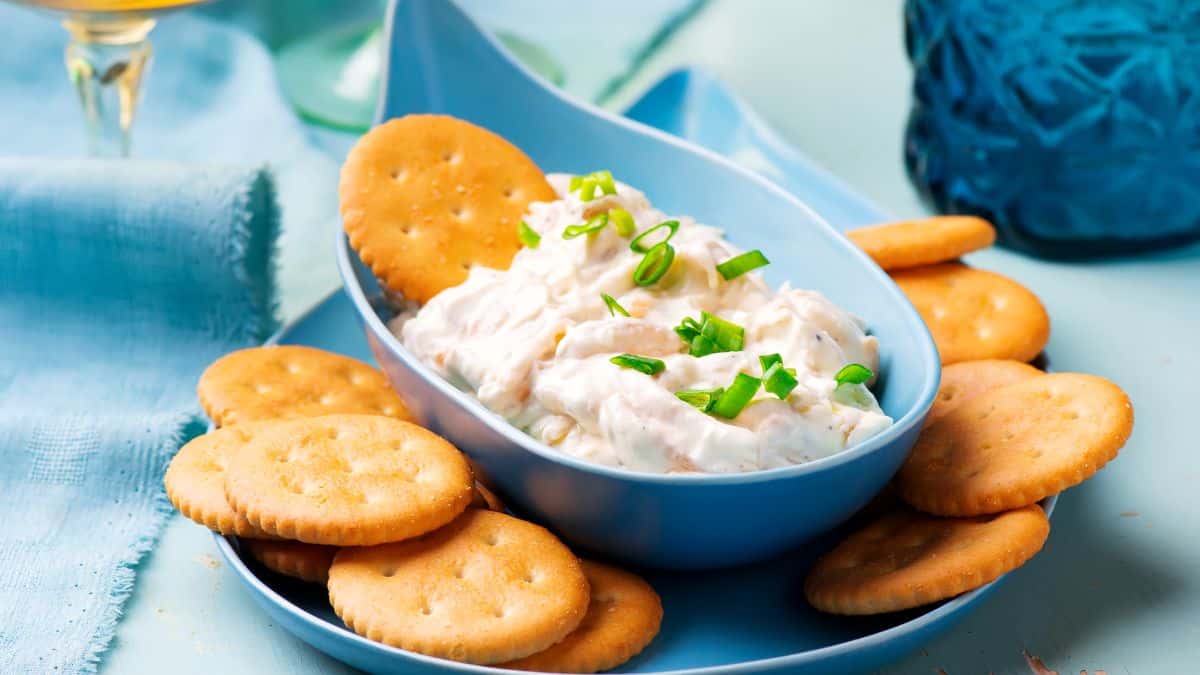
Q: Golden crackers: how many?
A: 12